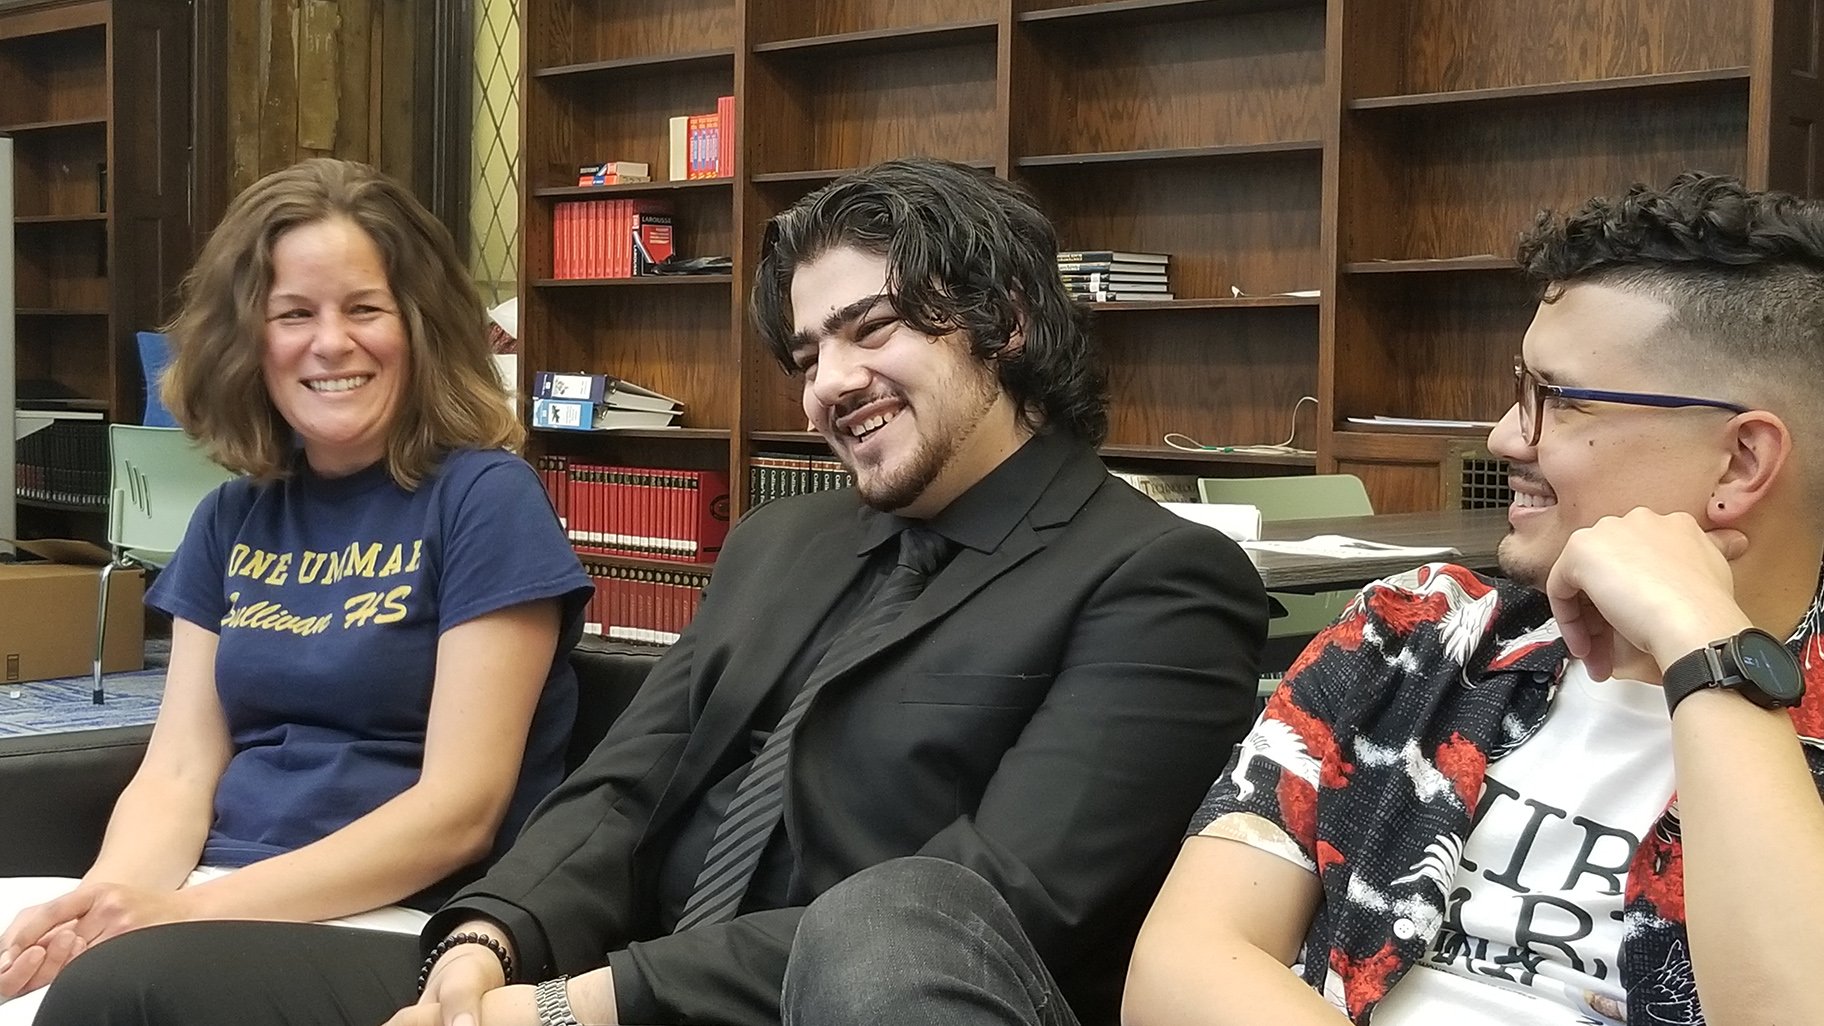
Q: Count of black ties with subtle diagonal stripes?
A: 1